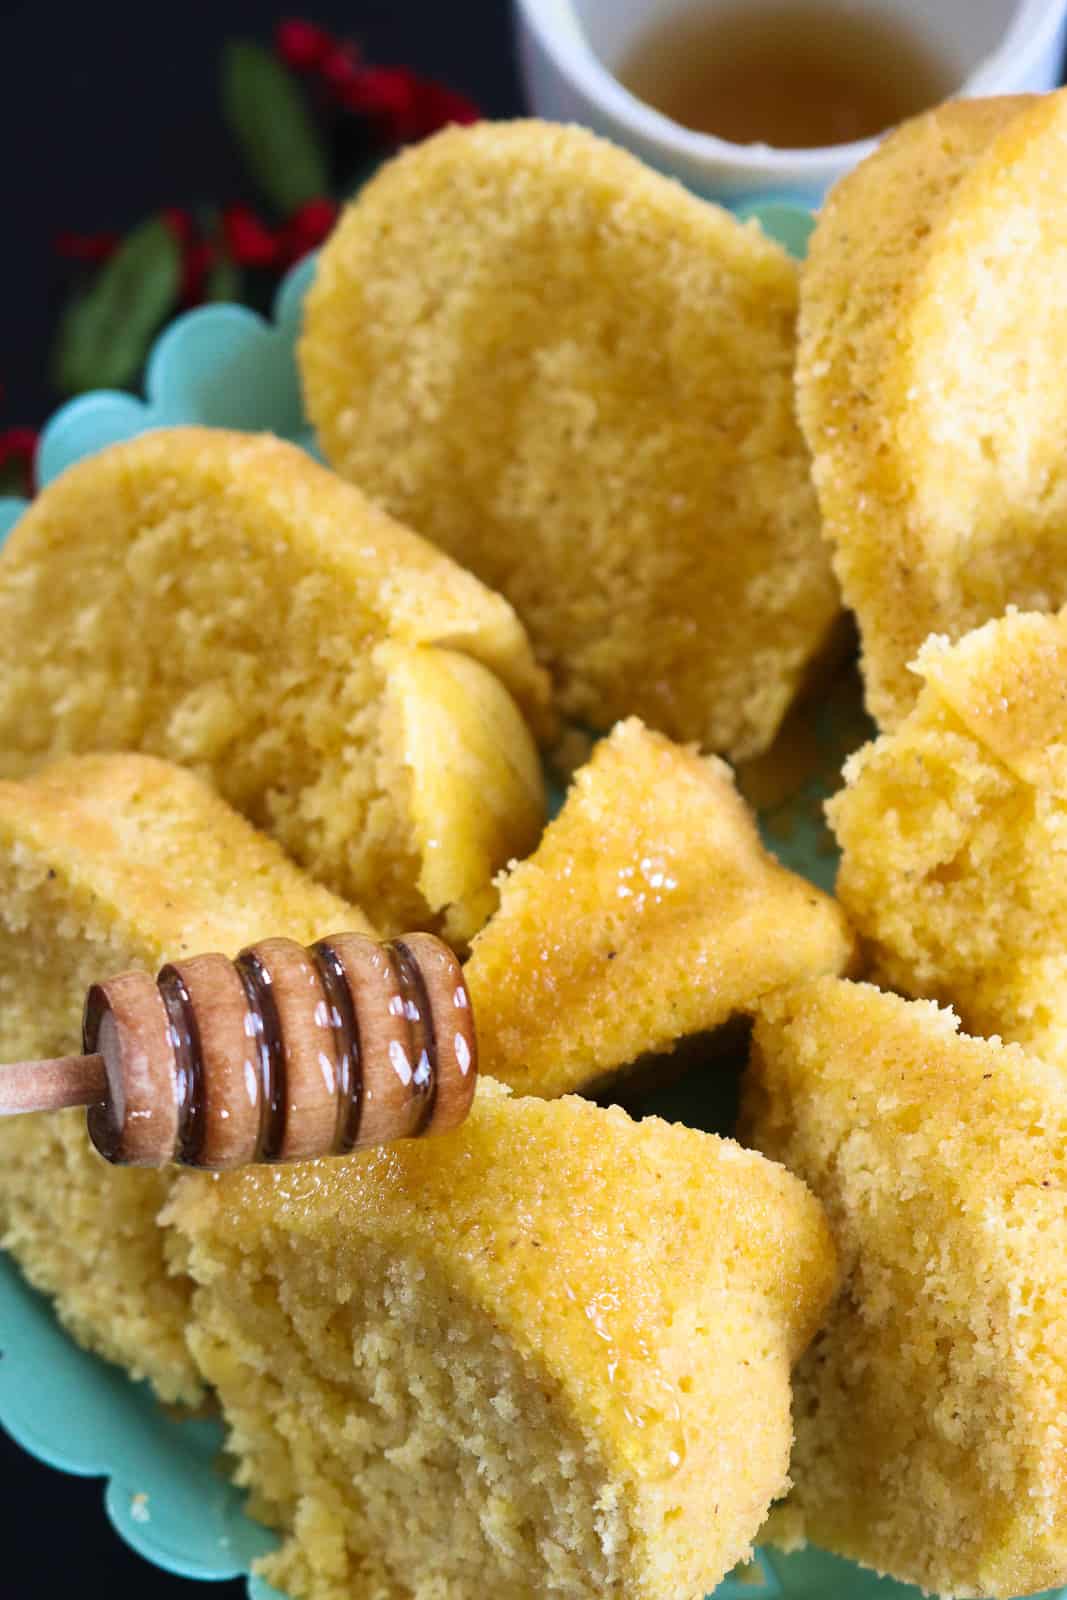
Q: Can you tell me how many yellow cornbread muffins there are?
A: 8